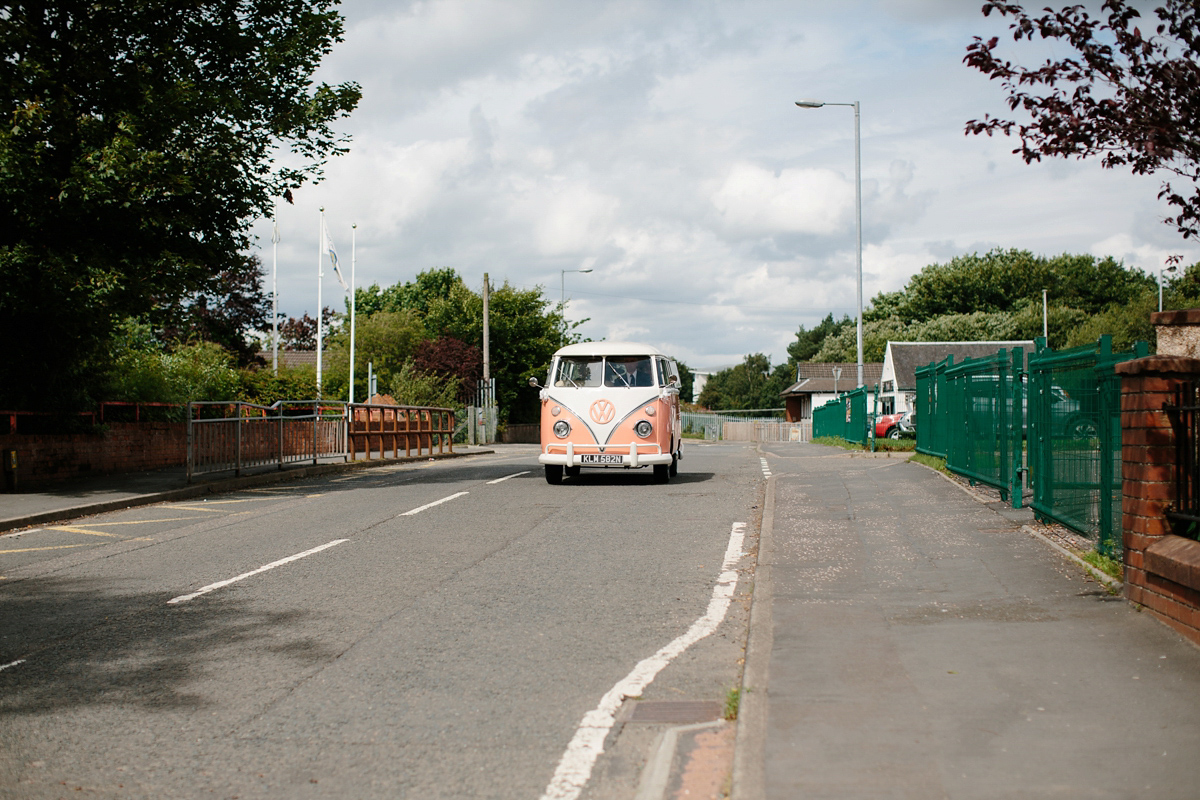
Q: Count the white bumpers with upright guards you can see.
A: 1